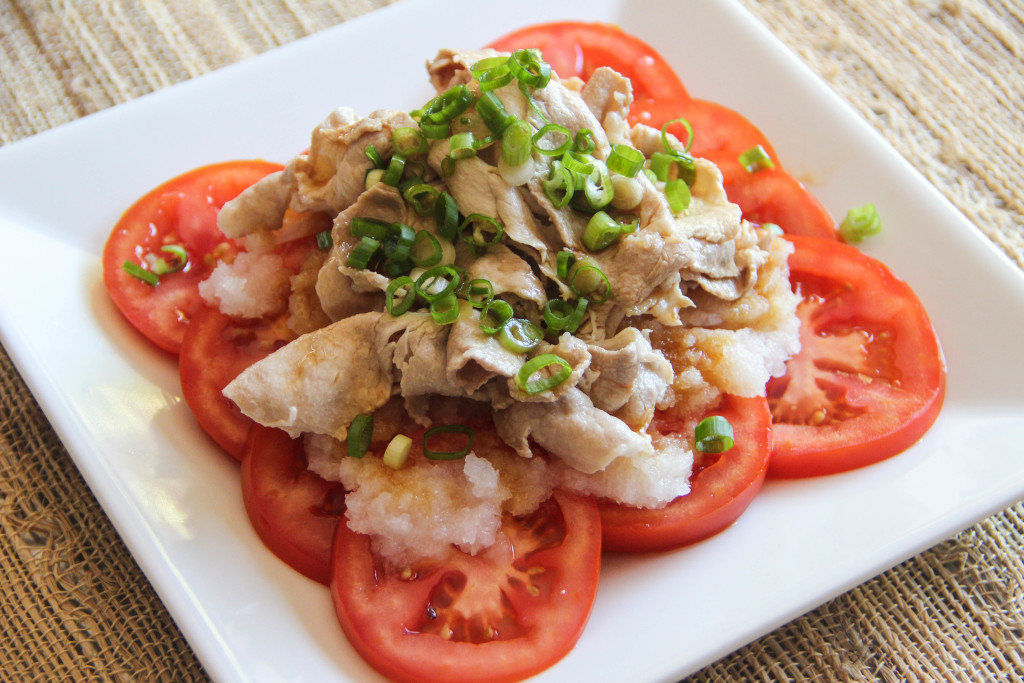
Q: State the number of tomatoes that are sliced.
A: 9